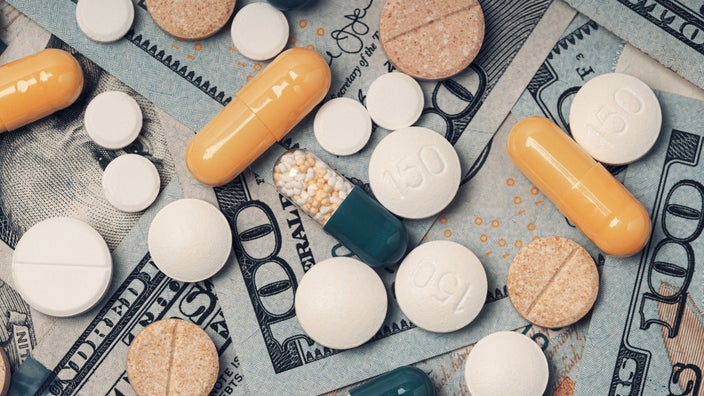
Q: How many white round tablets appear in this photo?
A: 13